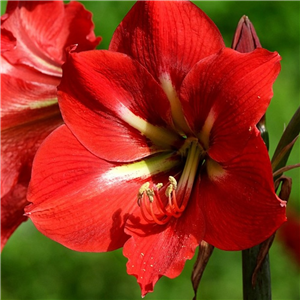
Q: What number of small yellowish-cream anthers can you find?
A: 5